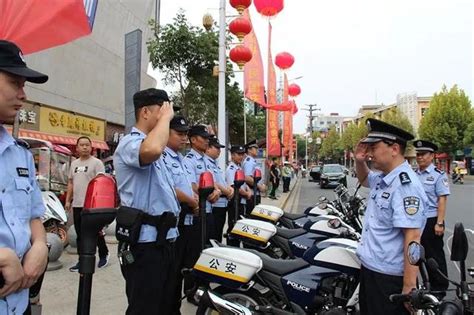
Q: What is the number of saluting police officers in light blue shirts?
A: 2